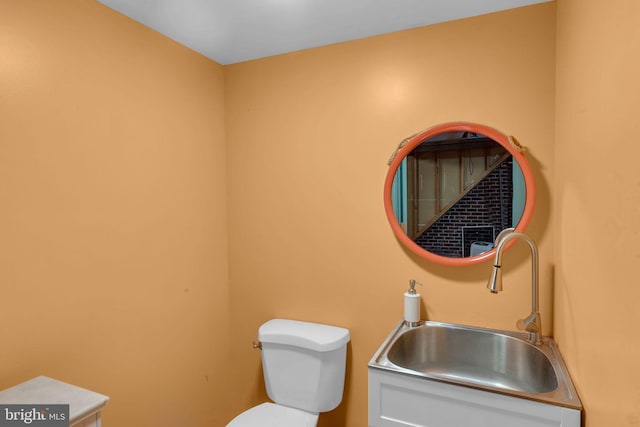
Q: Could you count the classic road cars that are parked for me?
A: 0